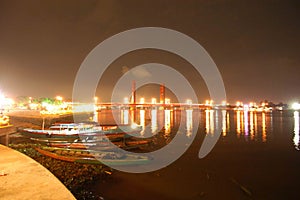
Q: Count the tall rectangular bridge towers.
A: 2